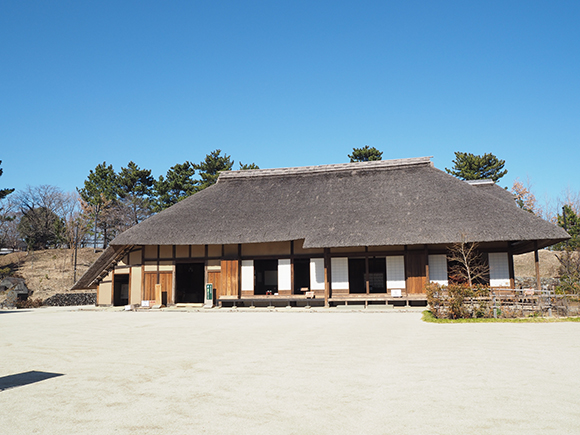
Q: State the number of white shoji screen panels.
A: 7